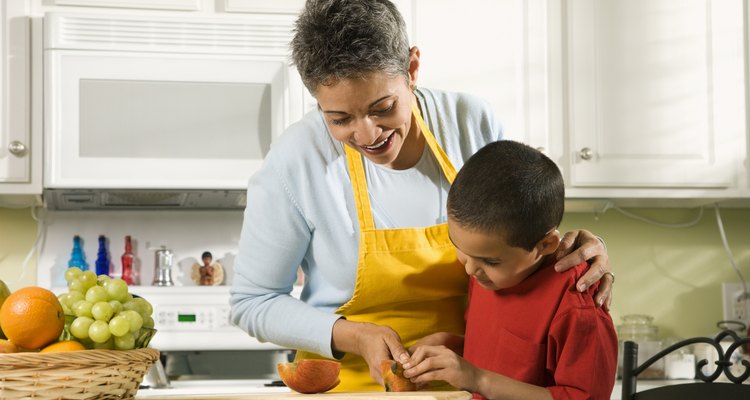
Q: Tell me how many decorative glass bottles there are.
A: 3